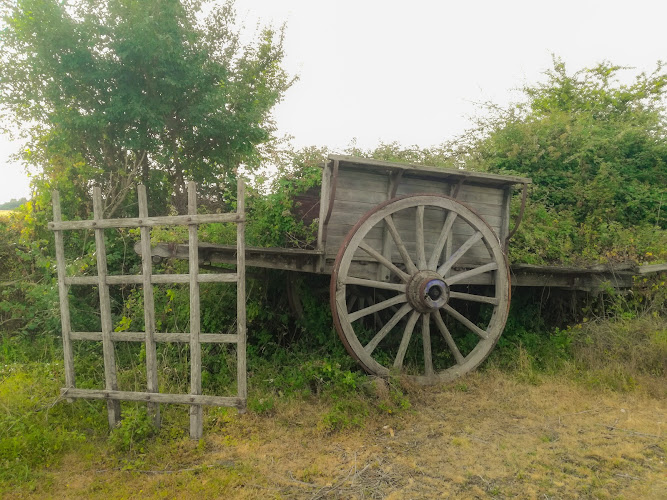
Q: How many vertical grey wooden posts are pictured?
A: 5